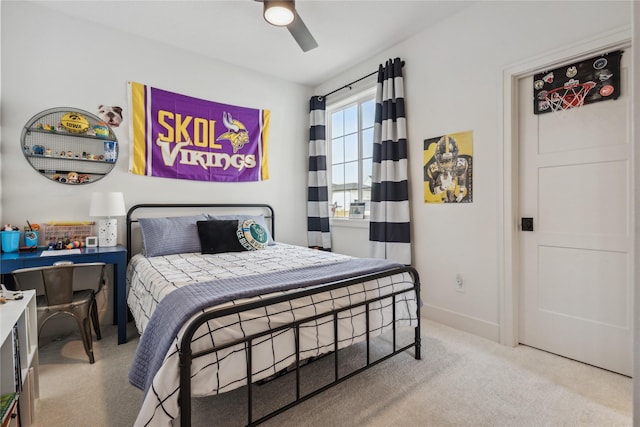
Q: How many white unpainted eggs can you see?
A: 0